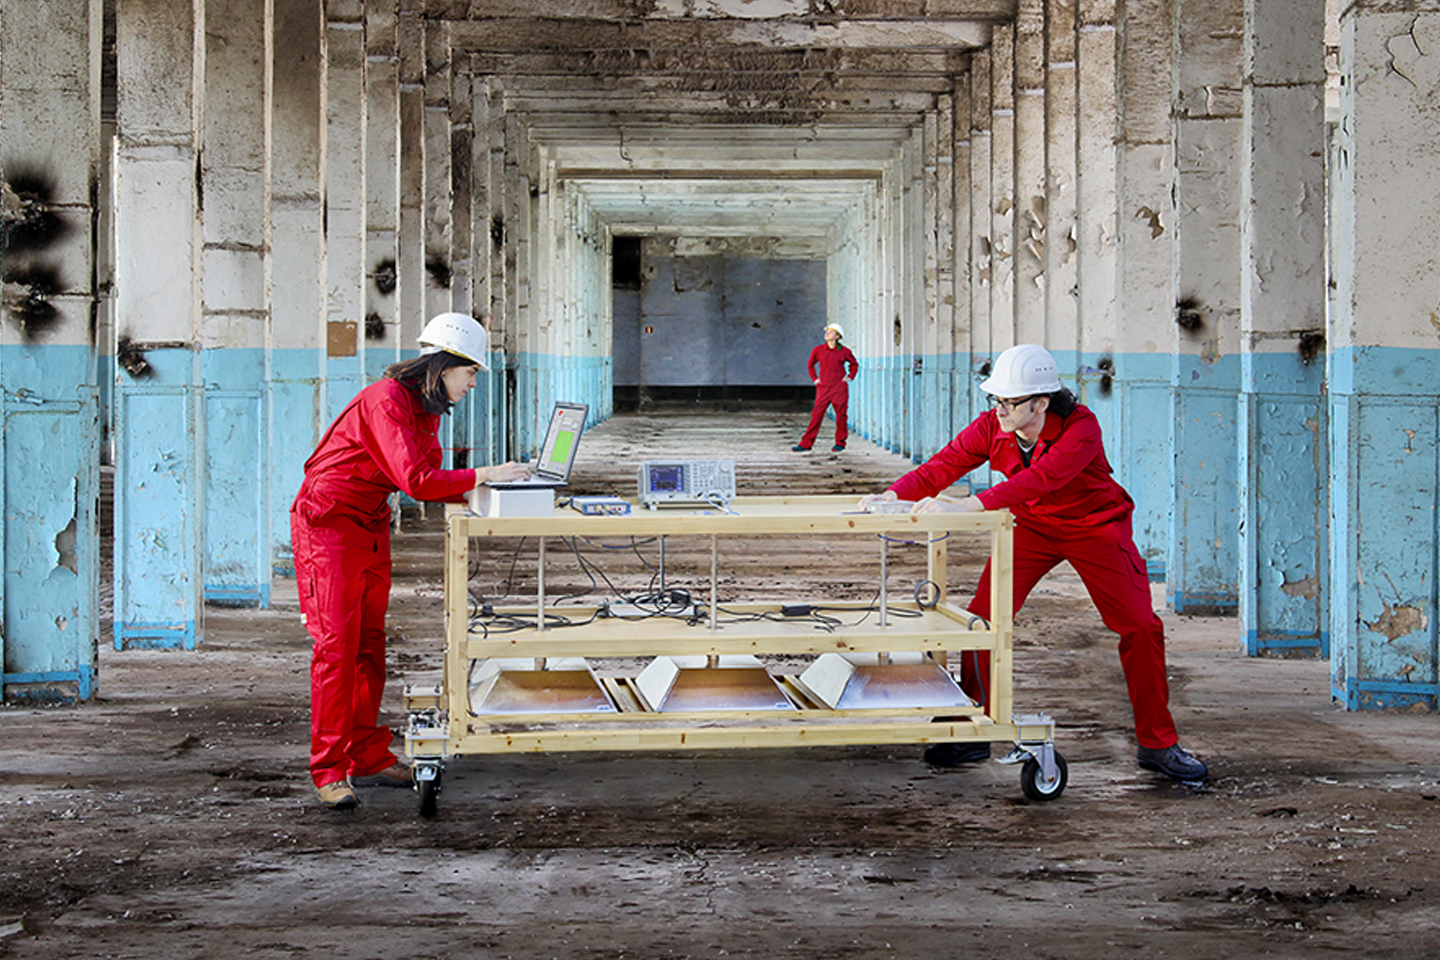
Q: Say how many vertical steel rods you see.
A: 4